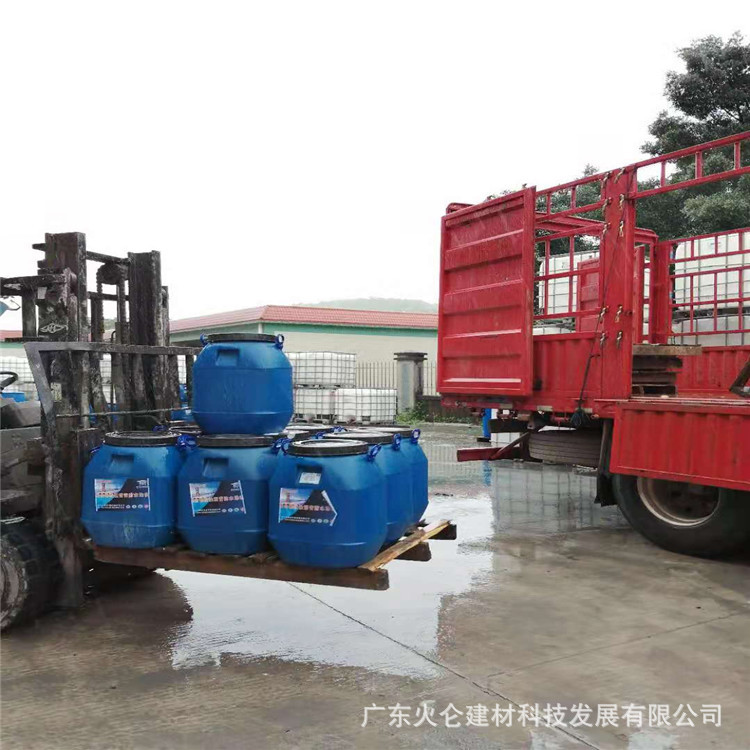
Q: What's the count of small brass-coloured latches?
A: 10